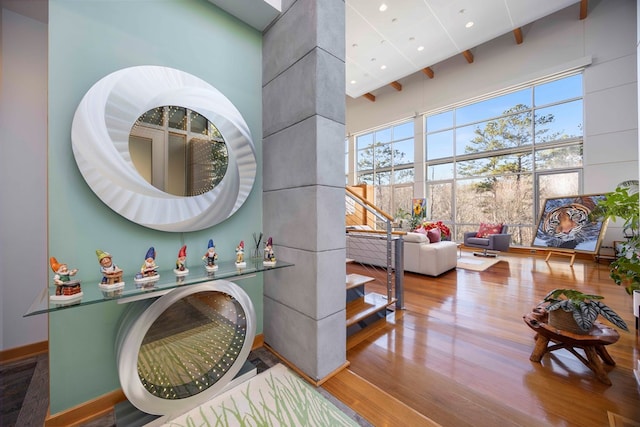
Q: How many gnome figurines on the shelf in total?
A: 7